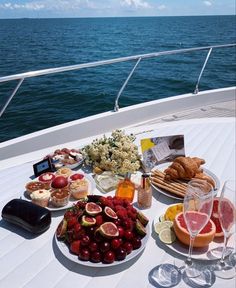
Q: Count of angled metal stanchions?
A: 3